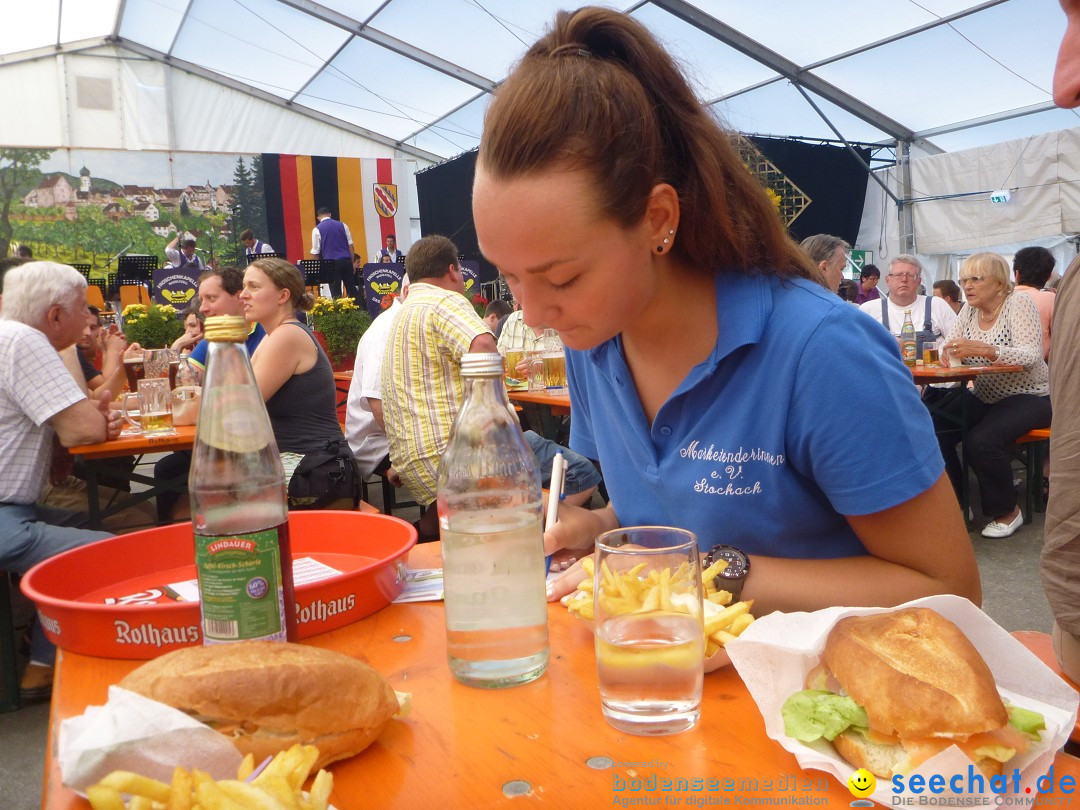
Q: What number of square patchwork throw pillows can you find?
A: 0